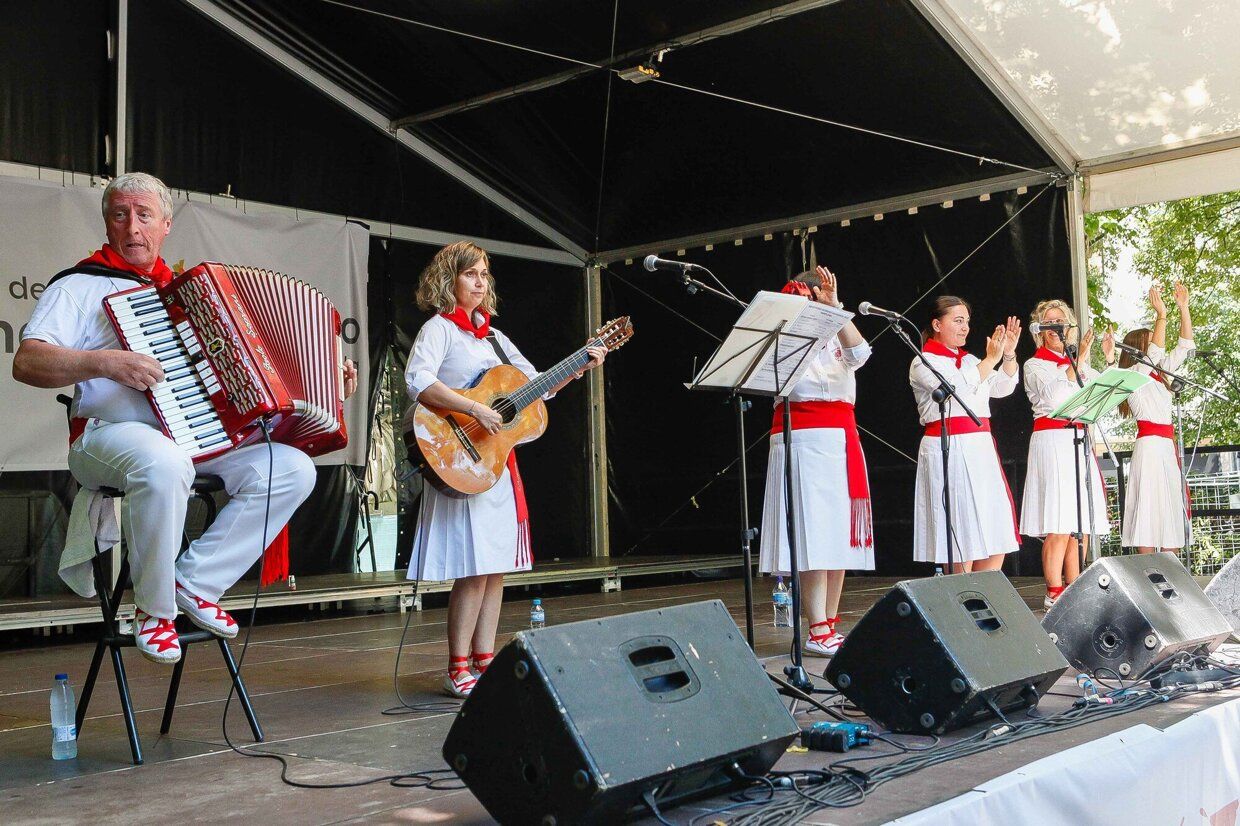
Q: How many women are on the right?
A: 4